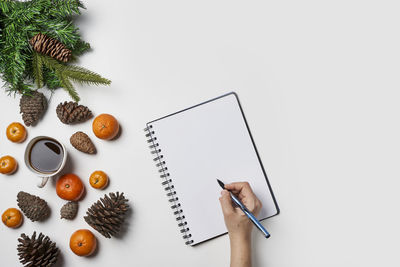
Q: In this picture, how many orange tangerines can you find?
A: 7